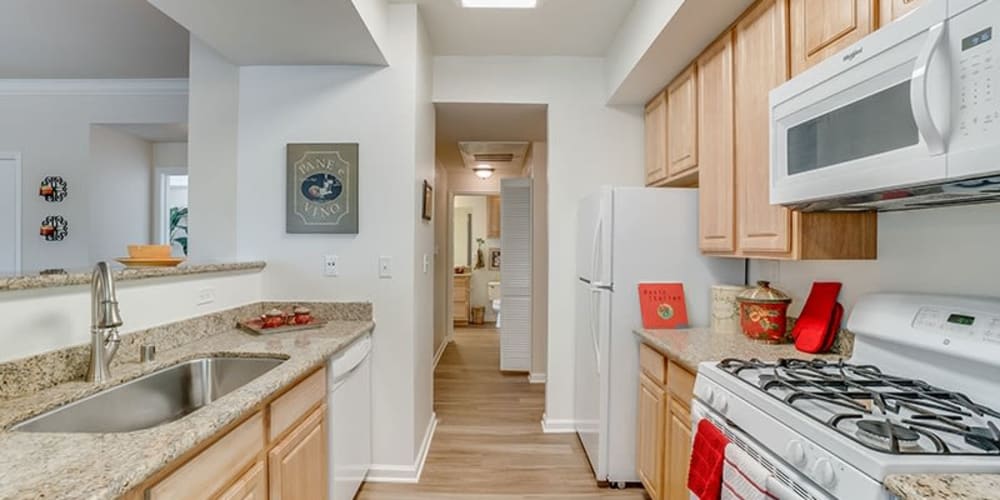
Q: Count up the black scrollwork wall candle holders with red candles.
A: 2